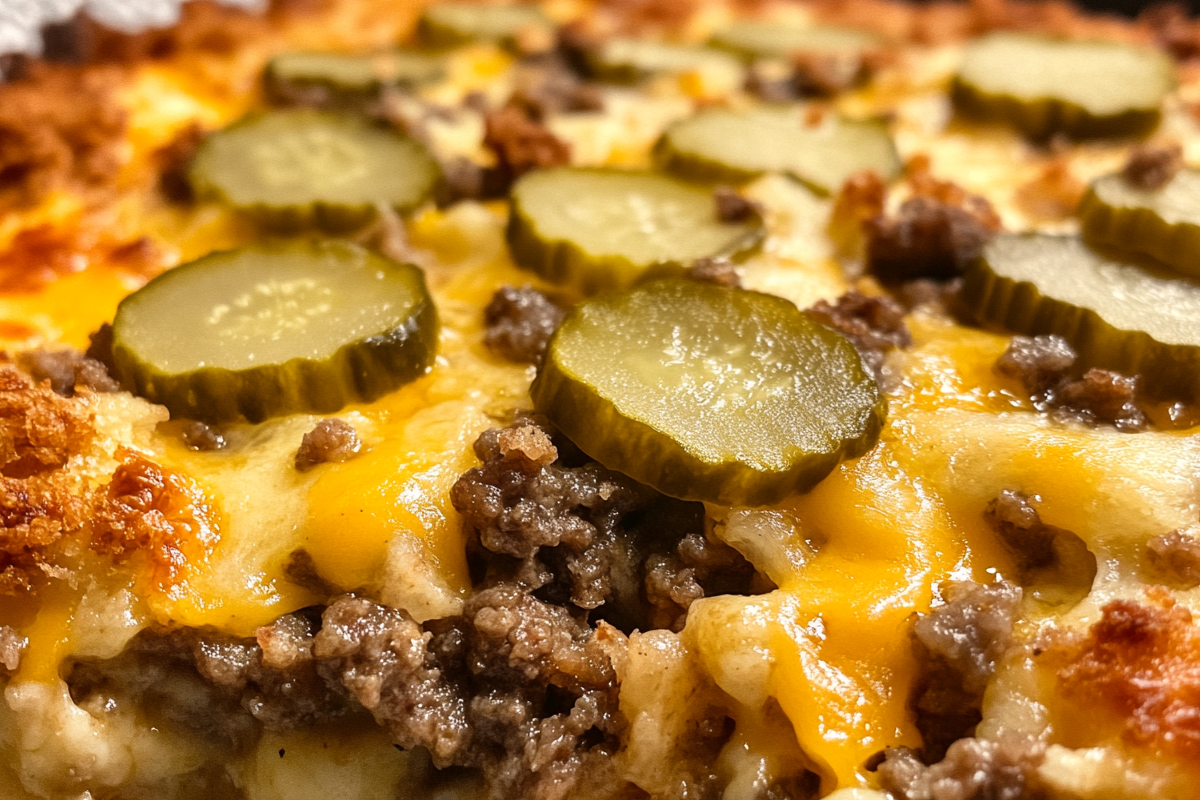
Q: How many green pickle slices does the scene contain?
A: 12